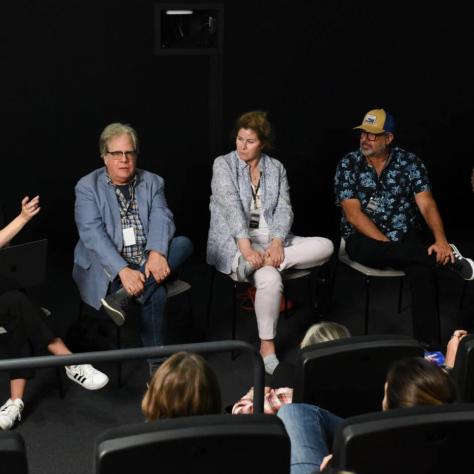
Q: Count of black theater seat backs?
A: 5